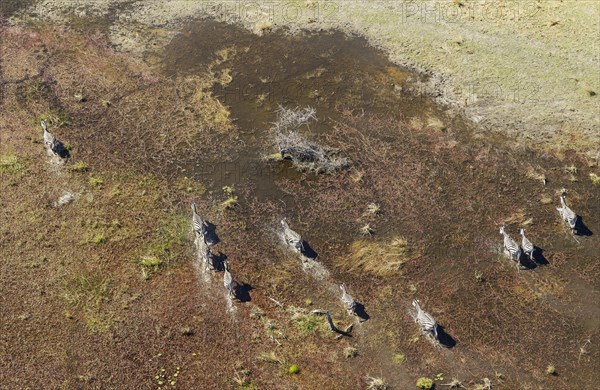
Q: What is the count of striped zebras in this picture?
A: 10